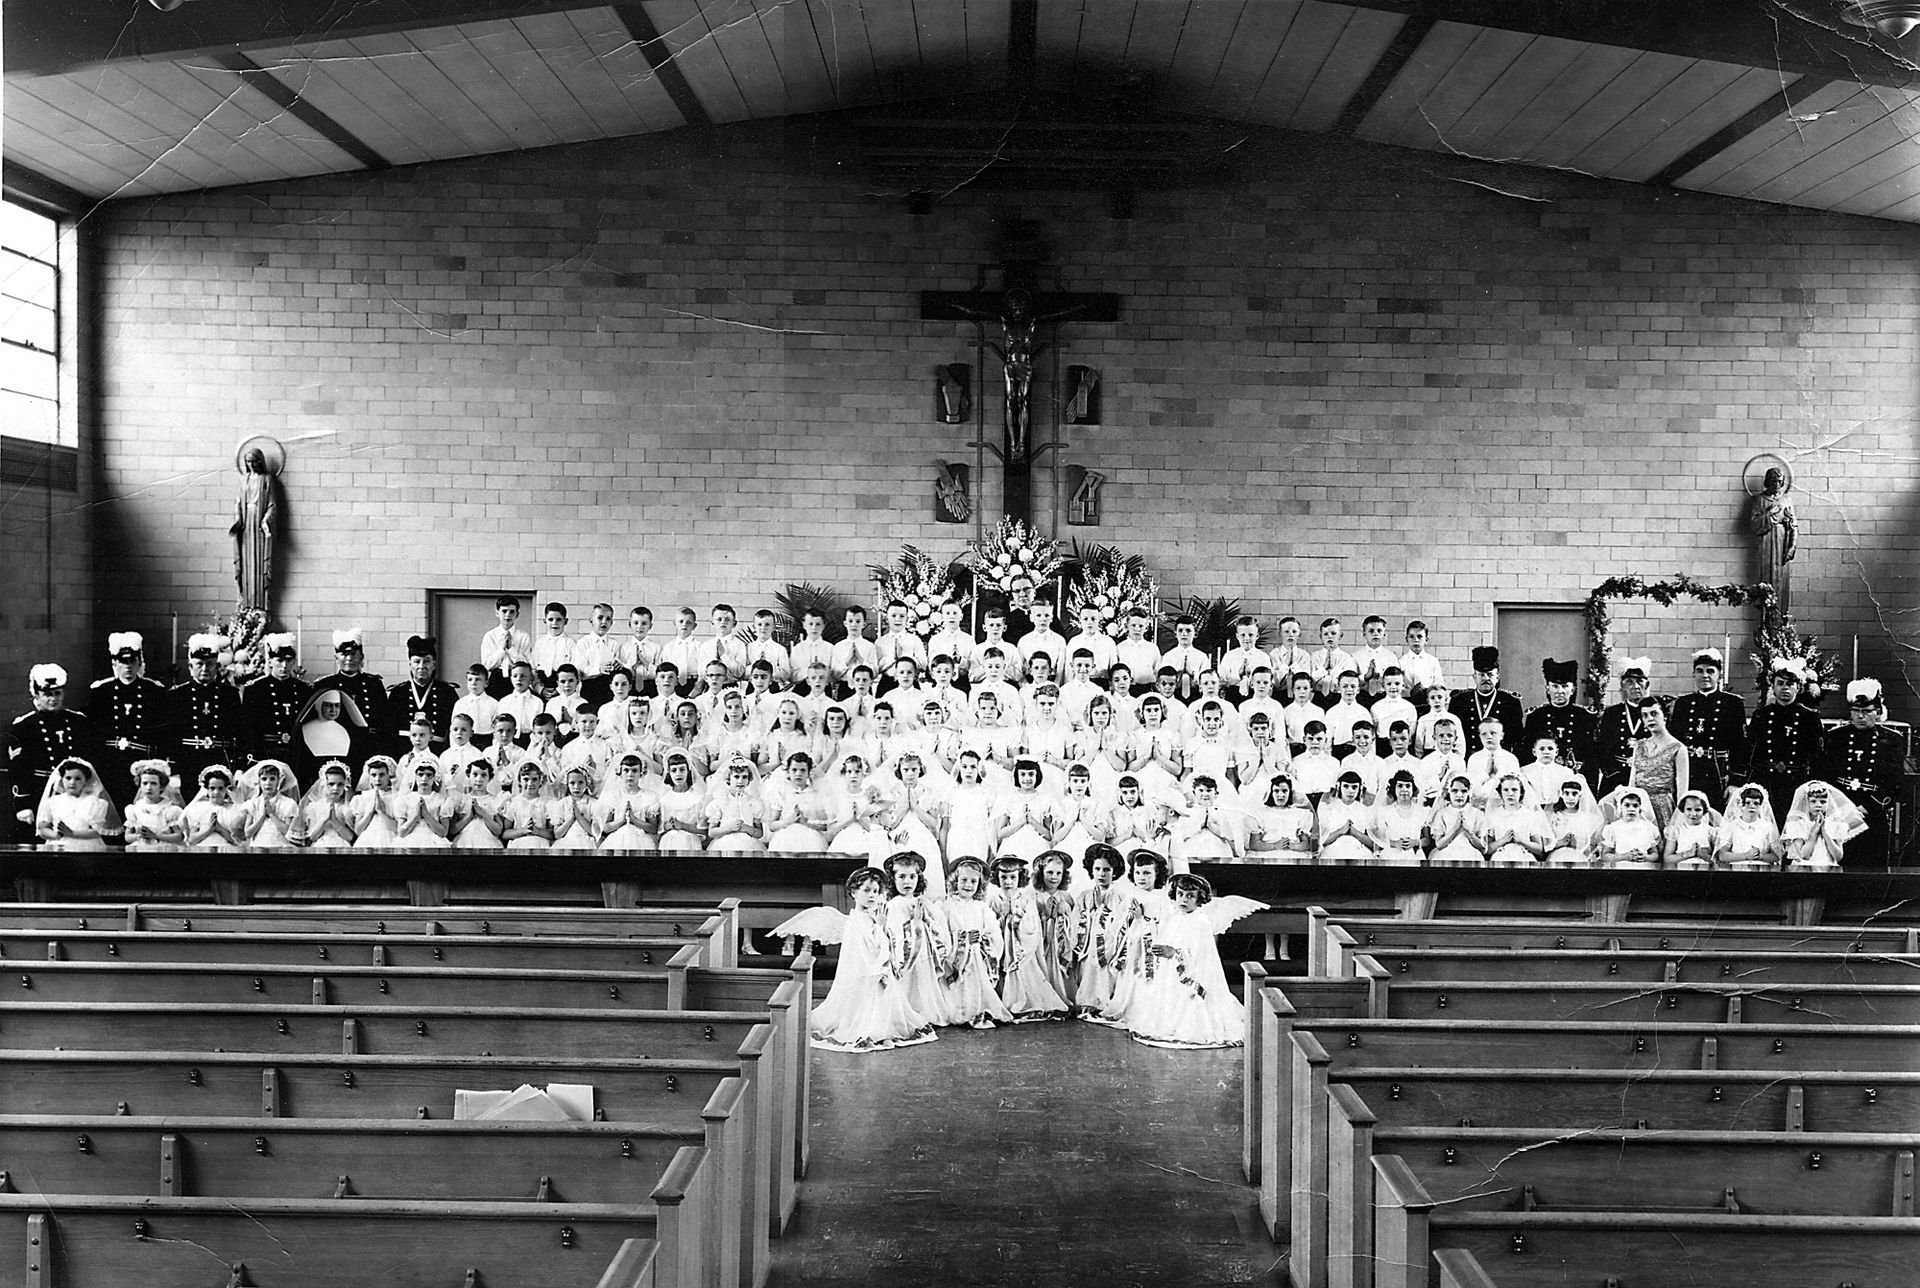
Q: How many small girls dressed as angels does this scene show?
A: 8